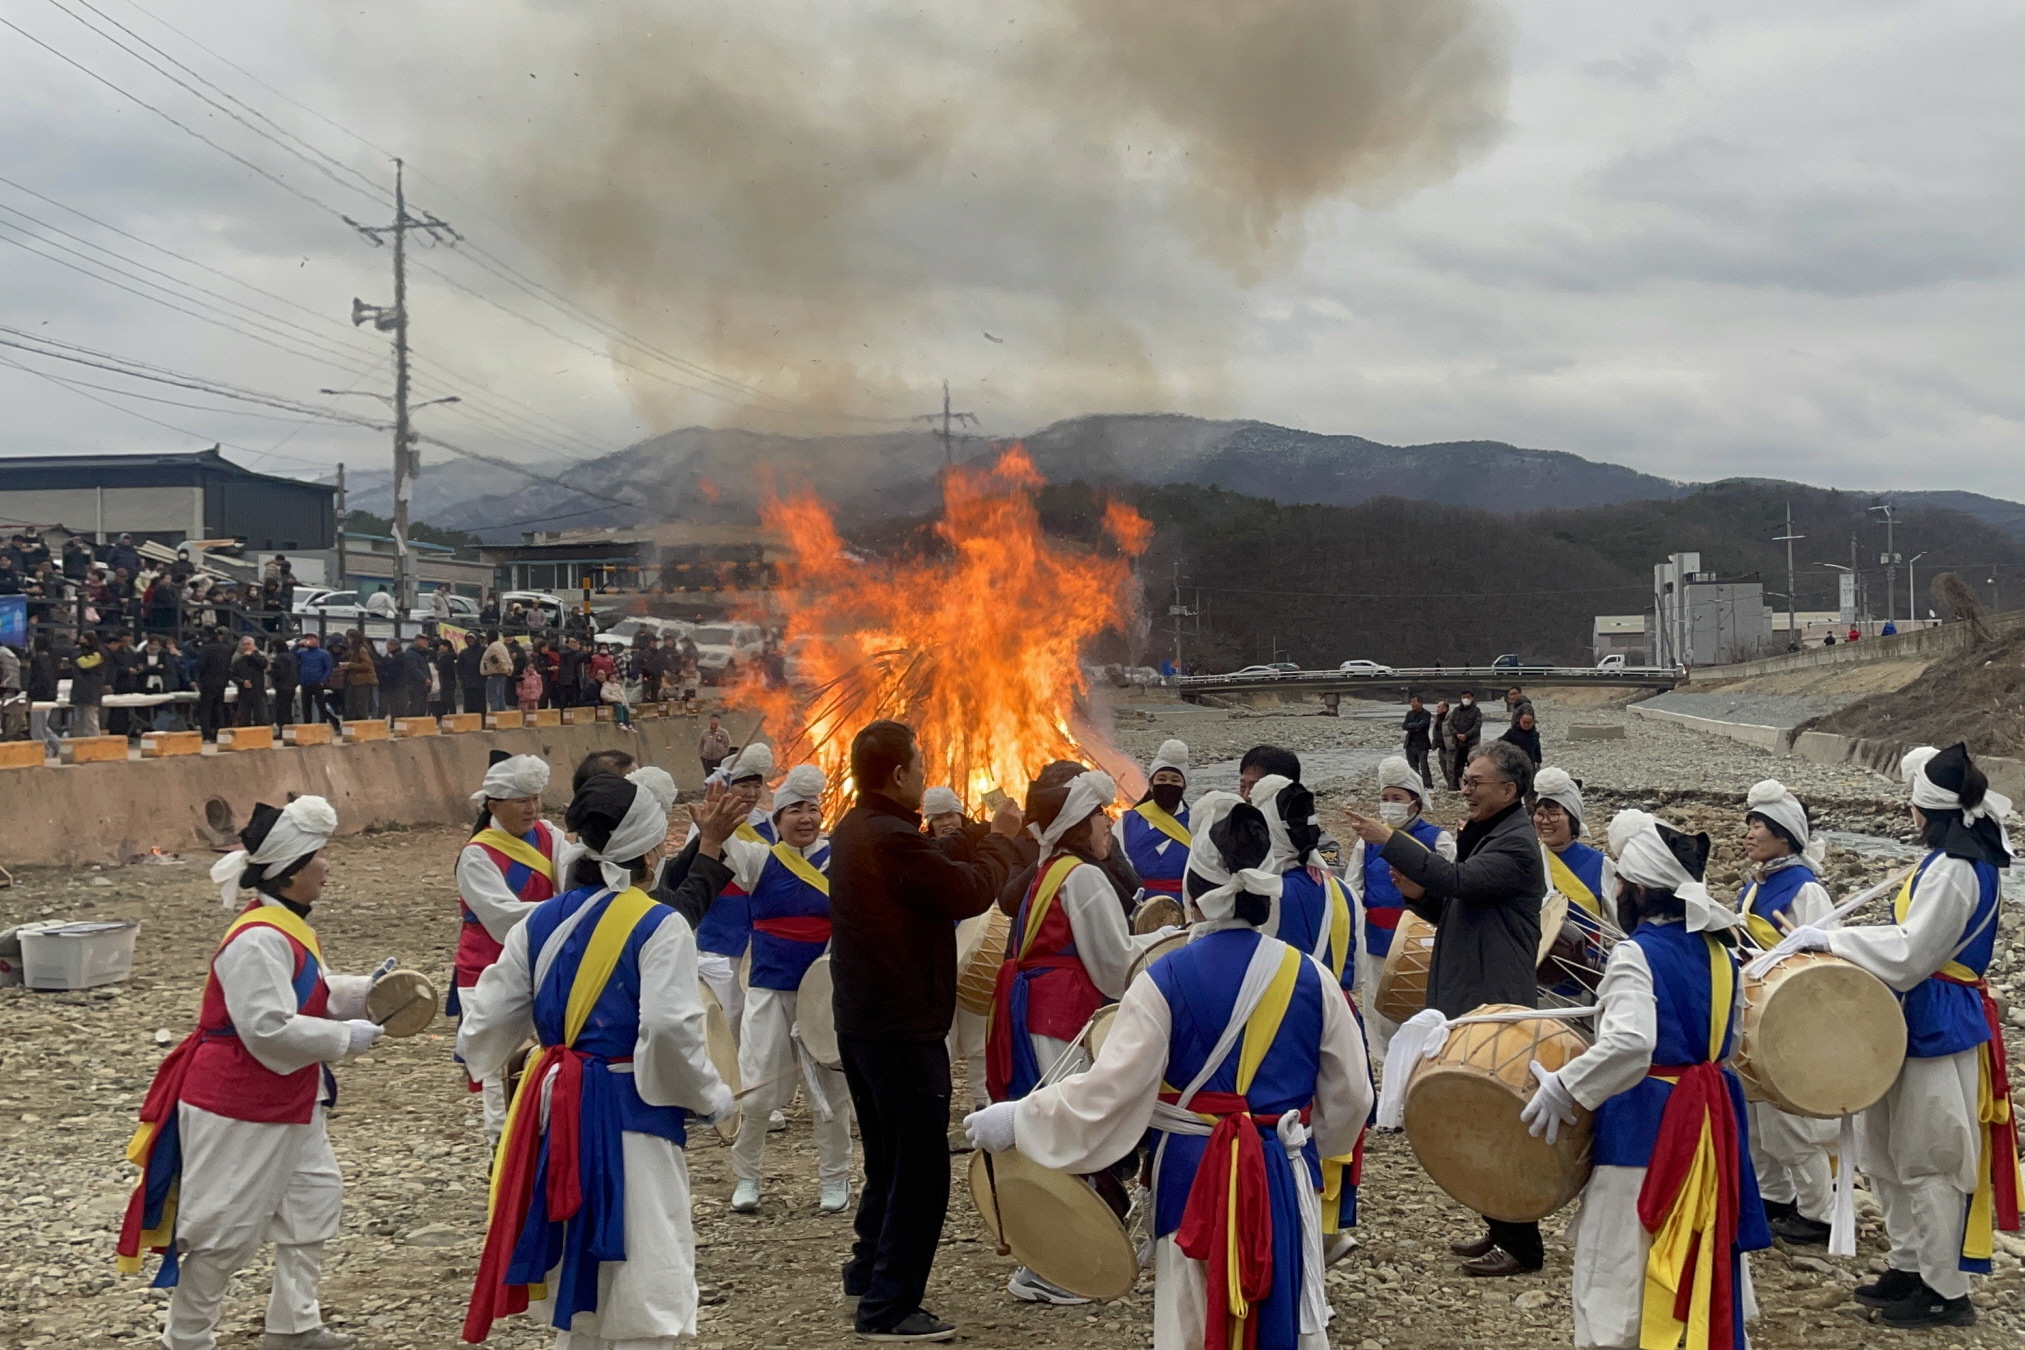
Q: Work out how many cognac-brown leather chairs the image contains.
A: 0